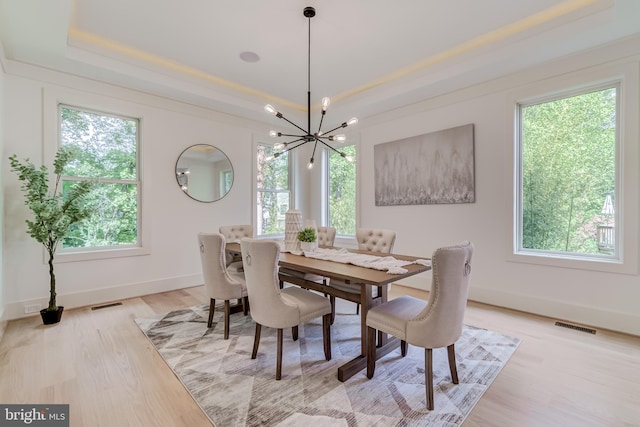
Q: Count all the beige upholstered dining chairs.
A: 6